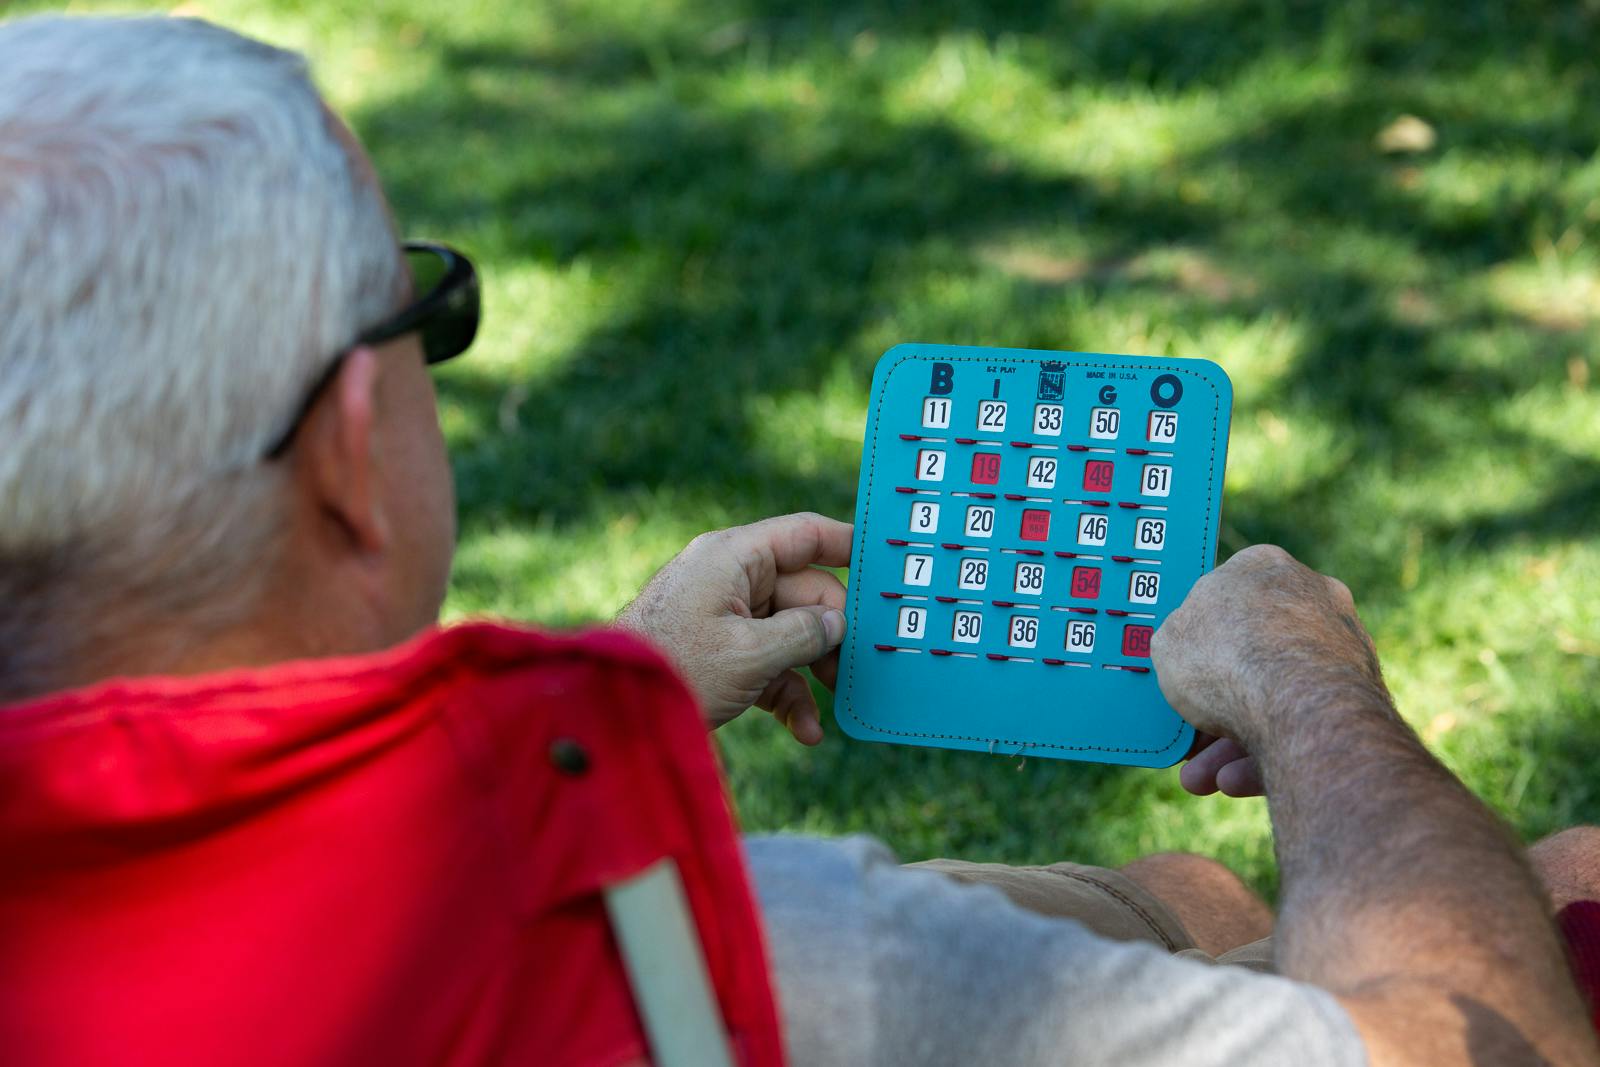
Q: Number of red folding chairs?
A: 1